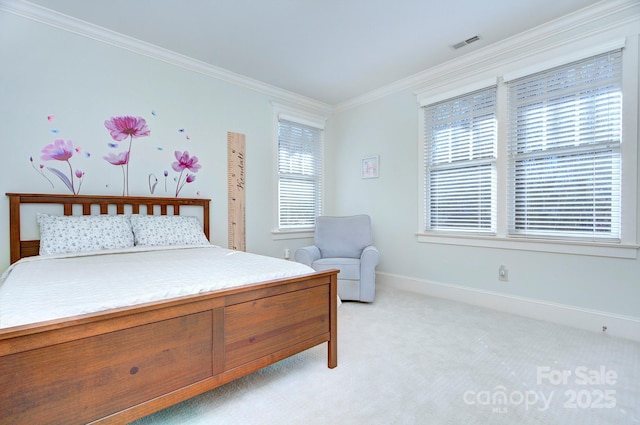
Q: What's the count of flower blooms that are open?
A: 4